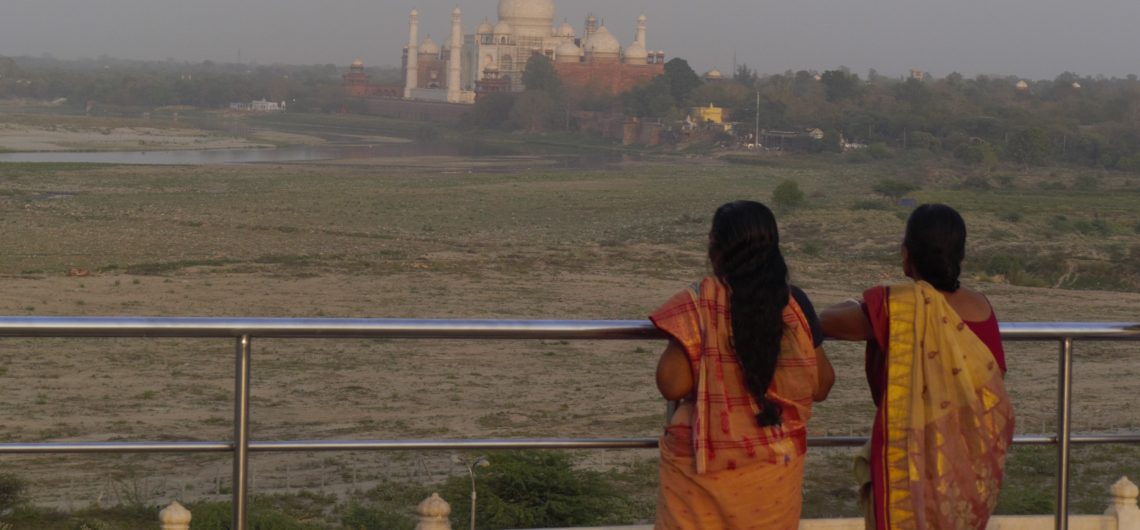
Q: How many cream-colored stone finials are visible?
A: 3